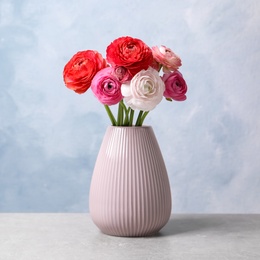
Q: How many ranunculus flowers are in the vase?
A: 7